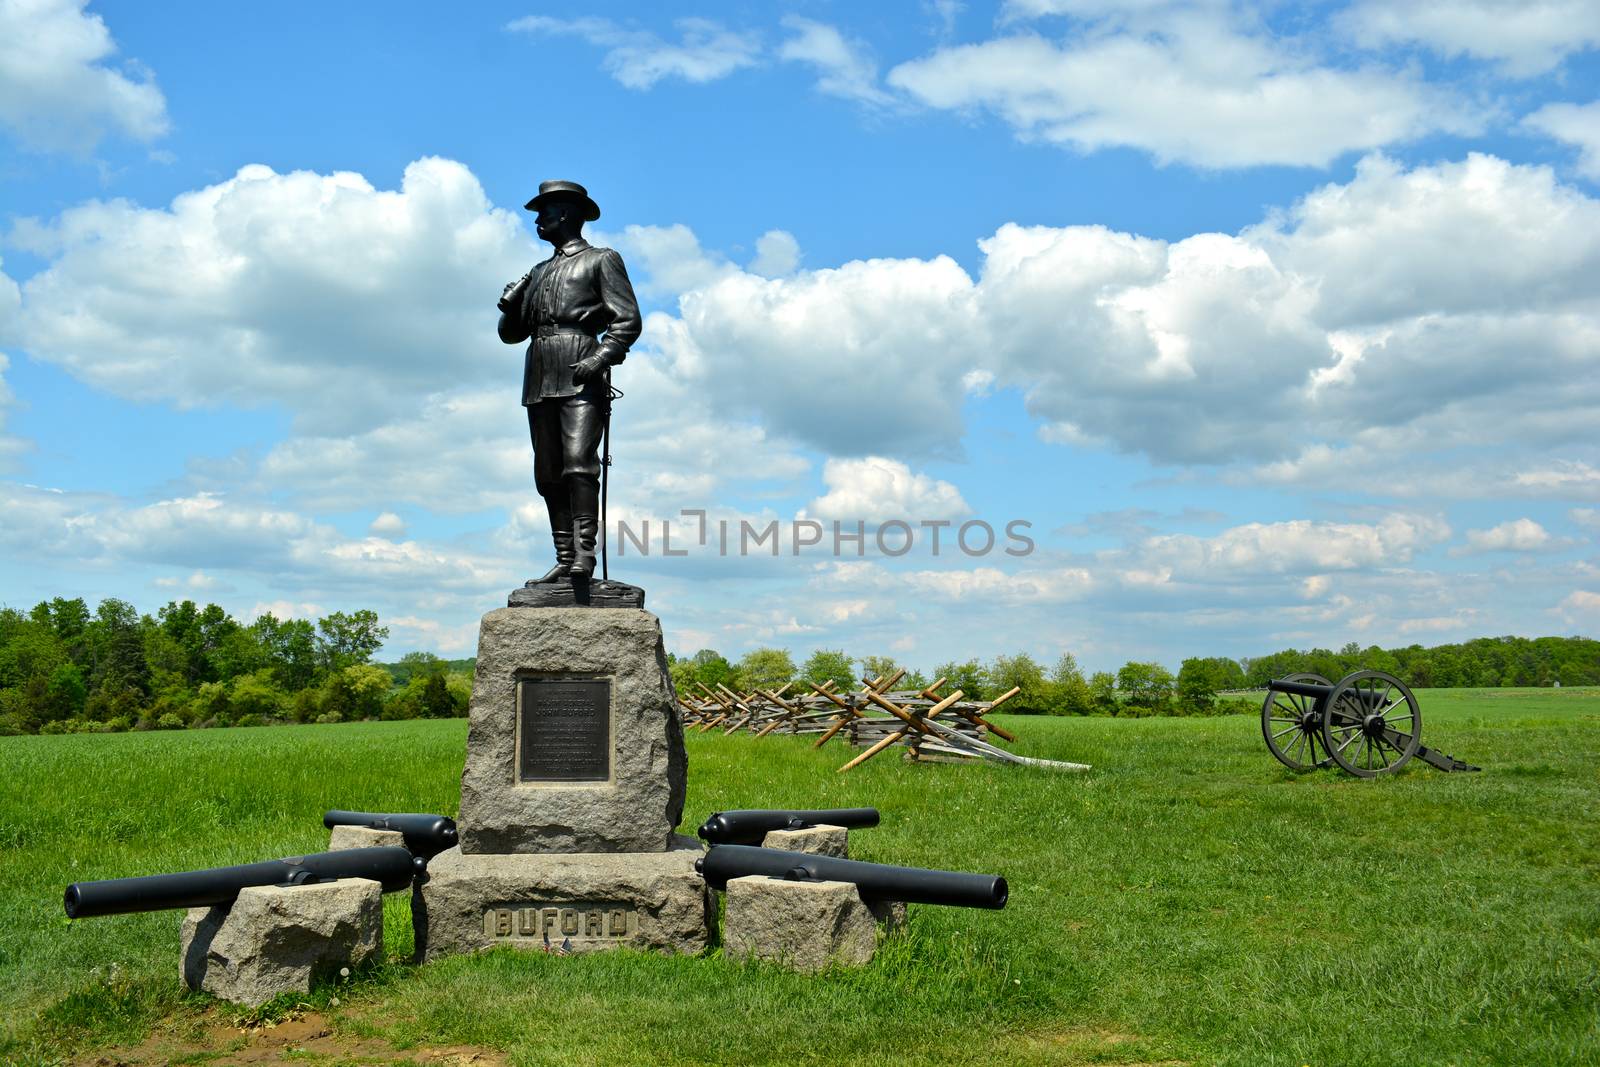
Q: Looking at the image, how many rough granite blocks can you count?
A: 6